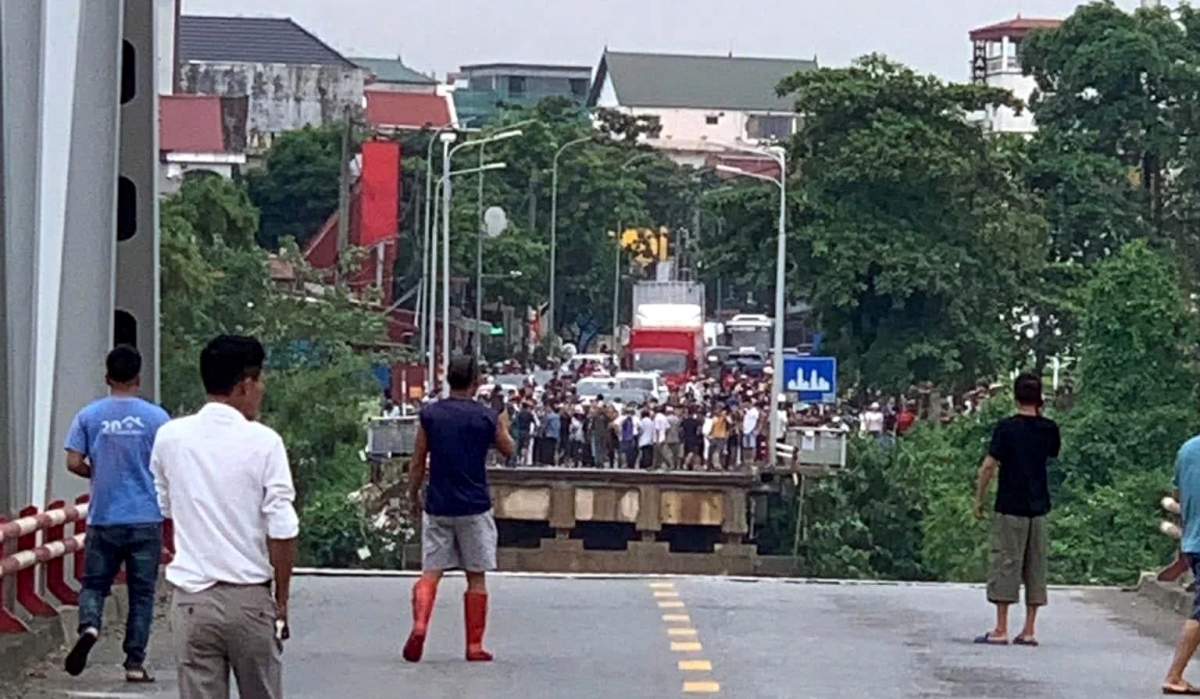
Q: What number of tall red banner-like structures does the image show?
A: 1